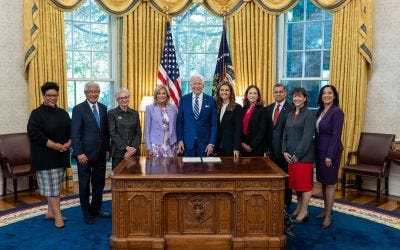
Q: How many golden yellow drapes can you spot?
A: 4